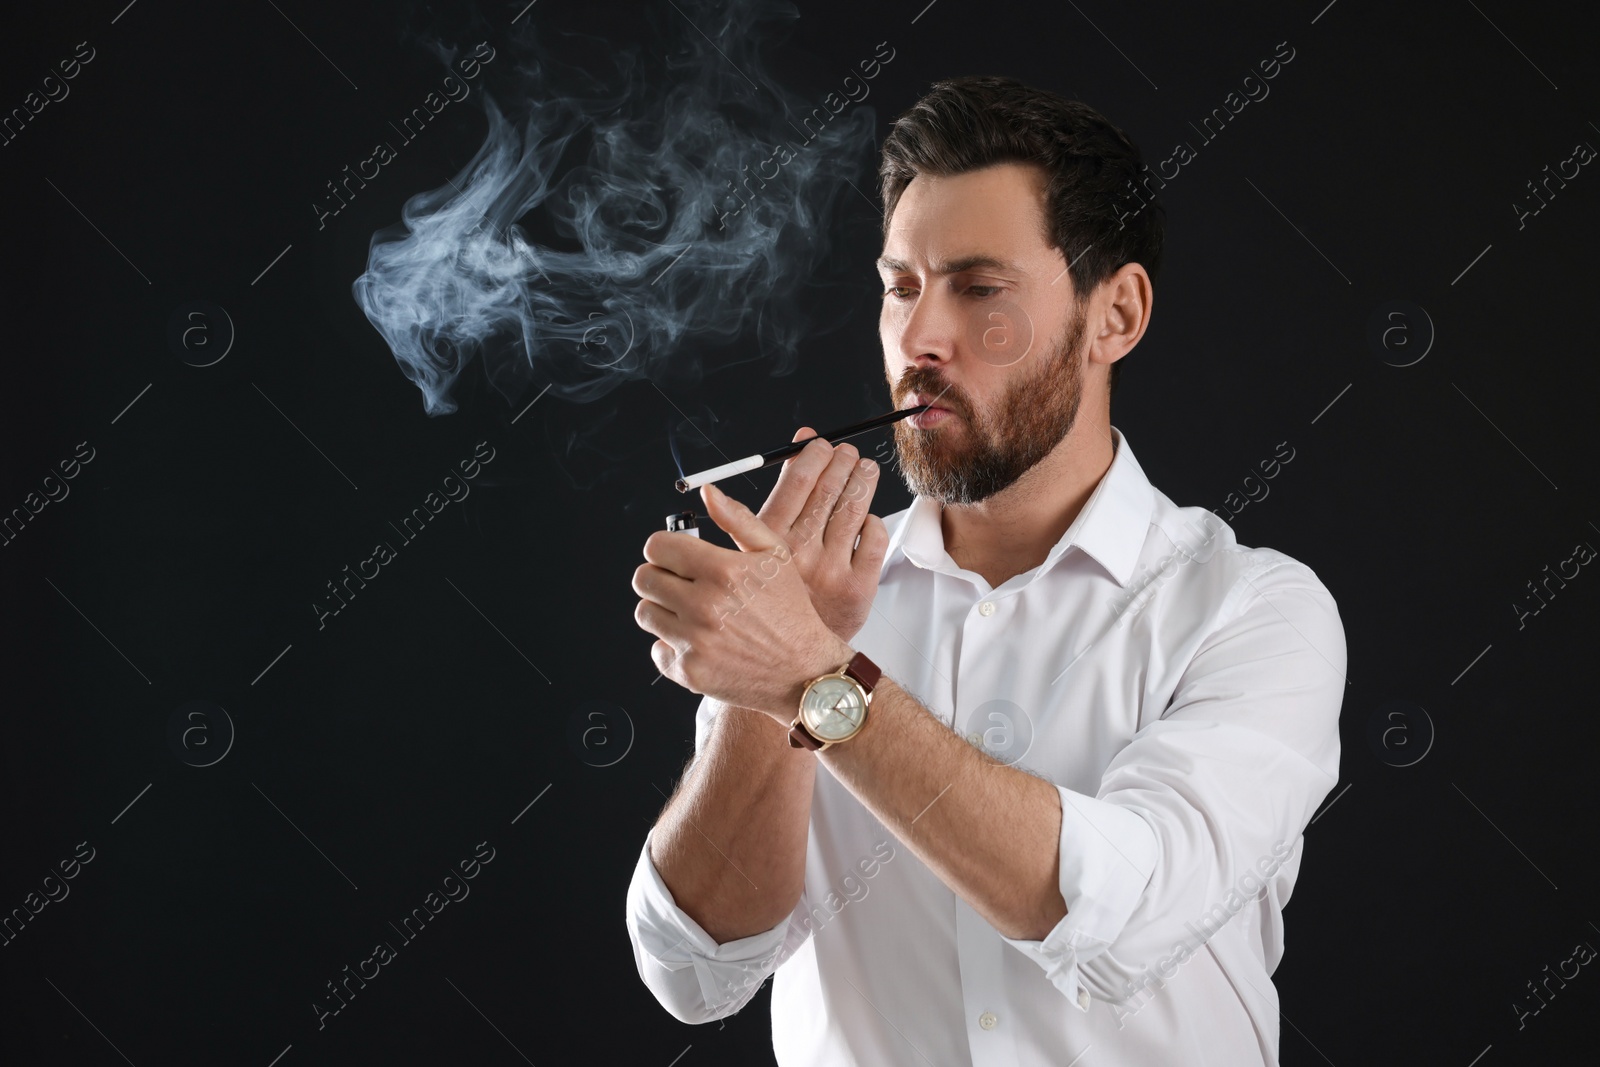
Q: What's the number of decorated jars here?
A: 0